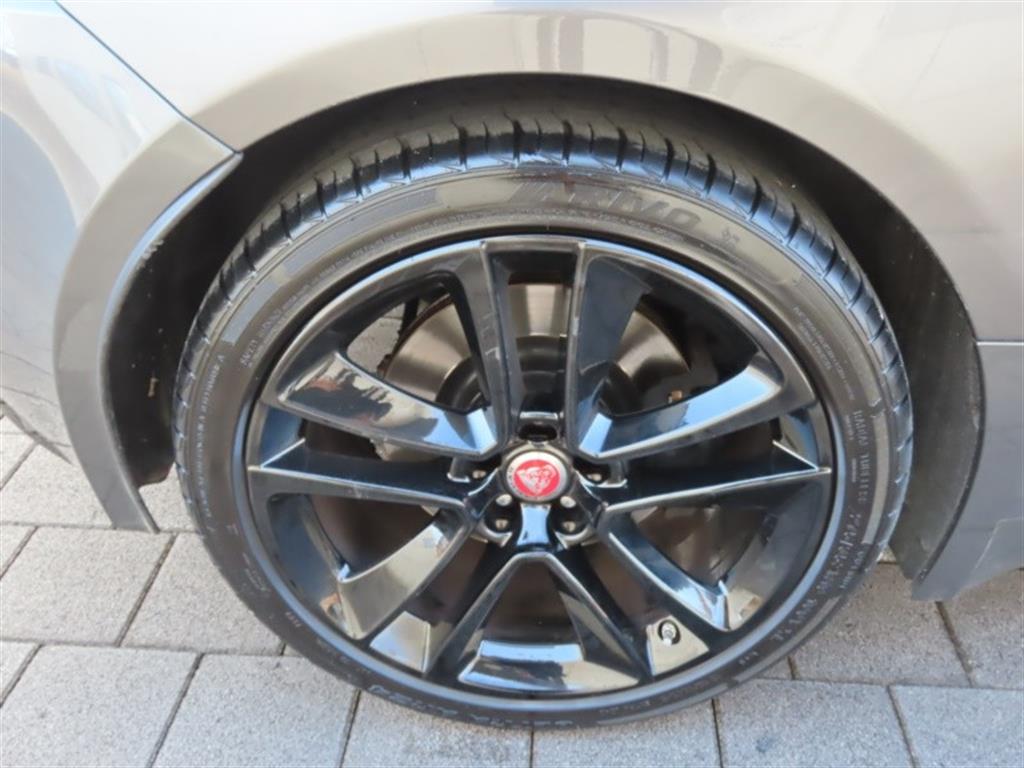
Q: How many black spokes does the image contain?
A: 10